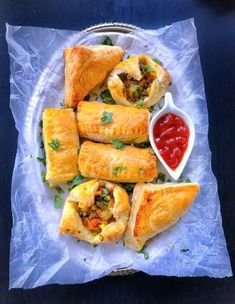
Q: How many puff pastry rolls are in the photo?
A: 3